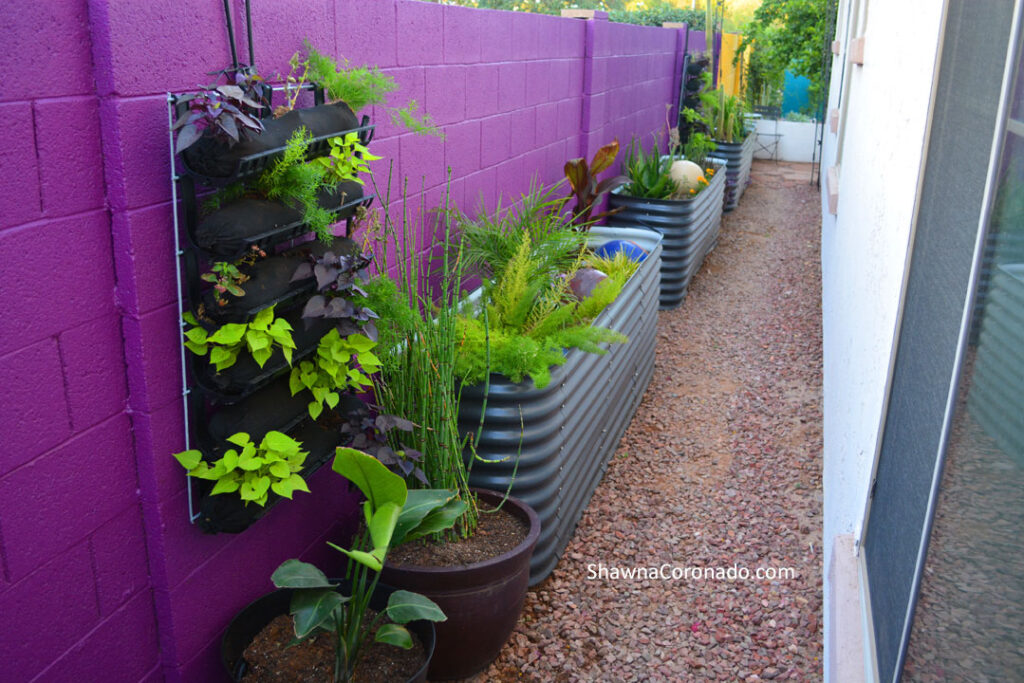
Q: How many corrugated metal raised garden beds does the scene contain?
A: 3